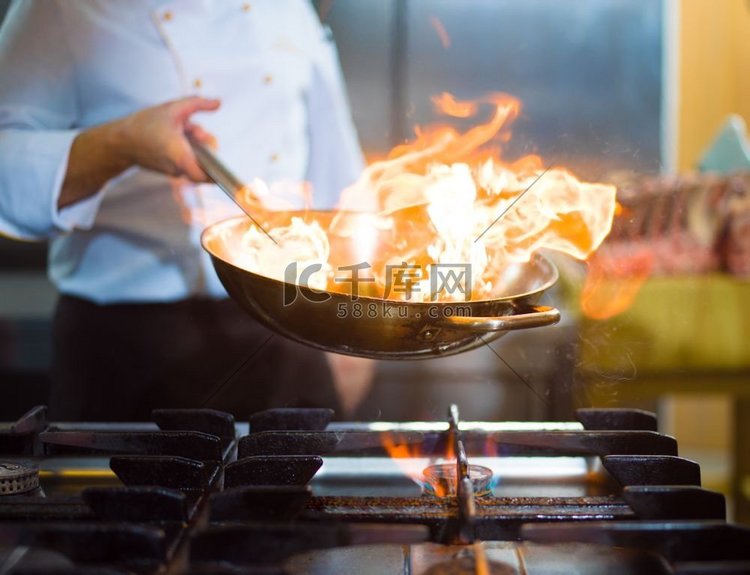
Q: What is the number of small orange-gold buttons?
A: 5